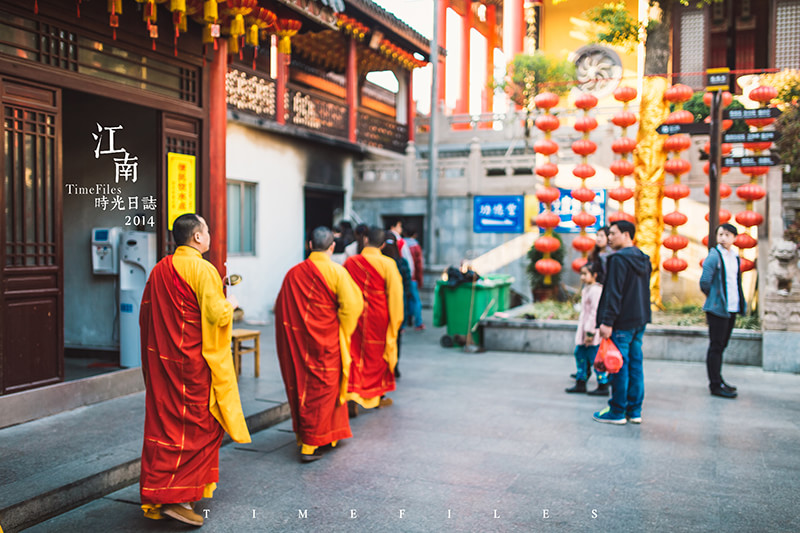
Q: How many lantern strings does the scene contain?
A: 6